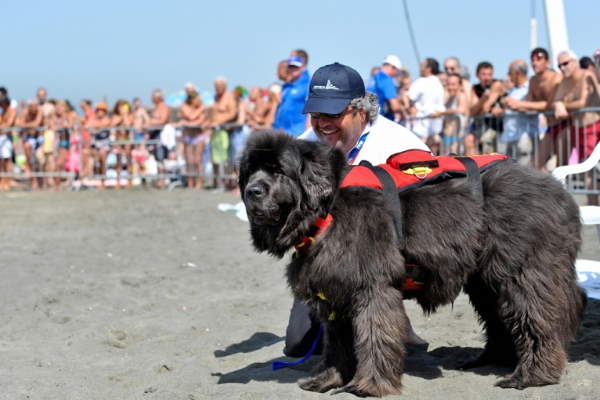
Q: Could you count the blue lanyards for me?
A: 1